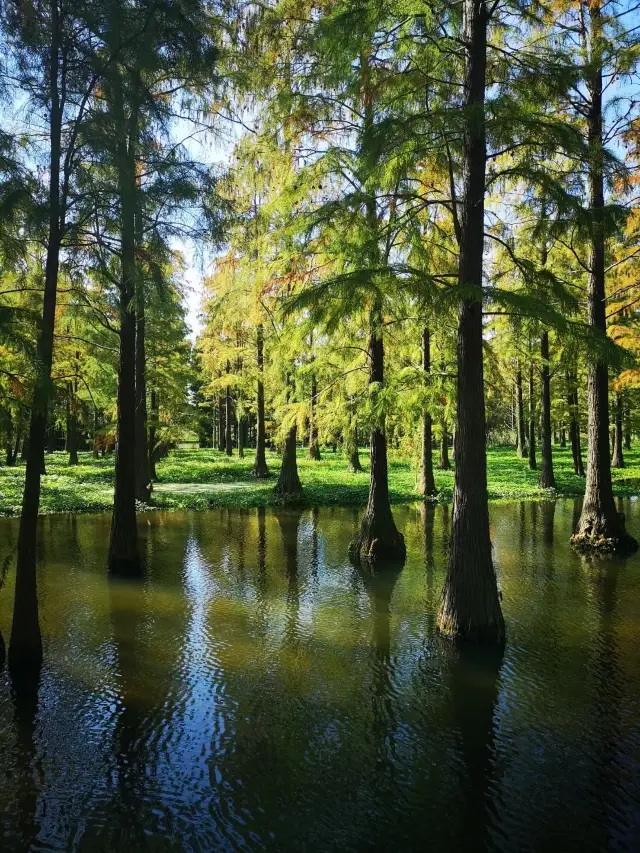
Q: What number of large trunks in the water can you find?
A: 5